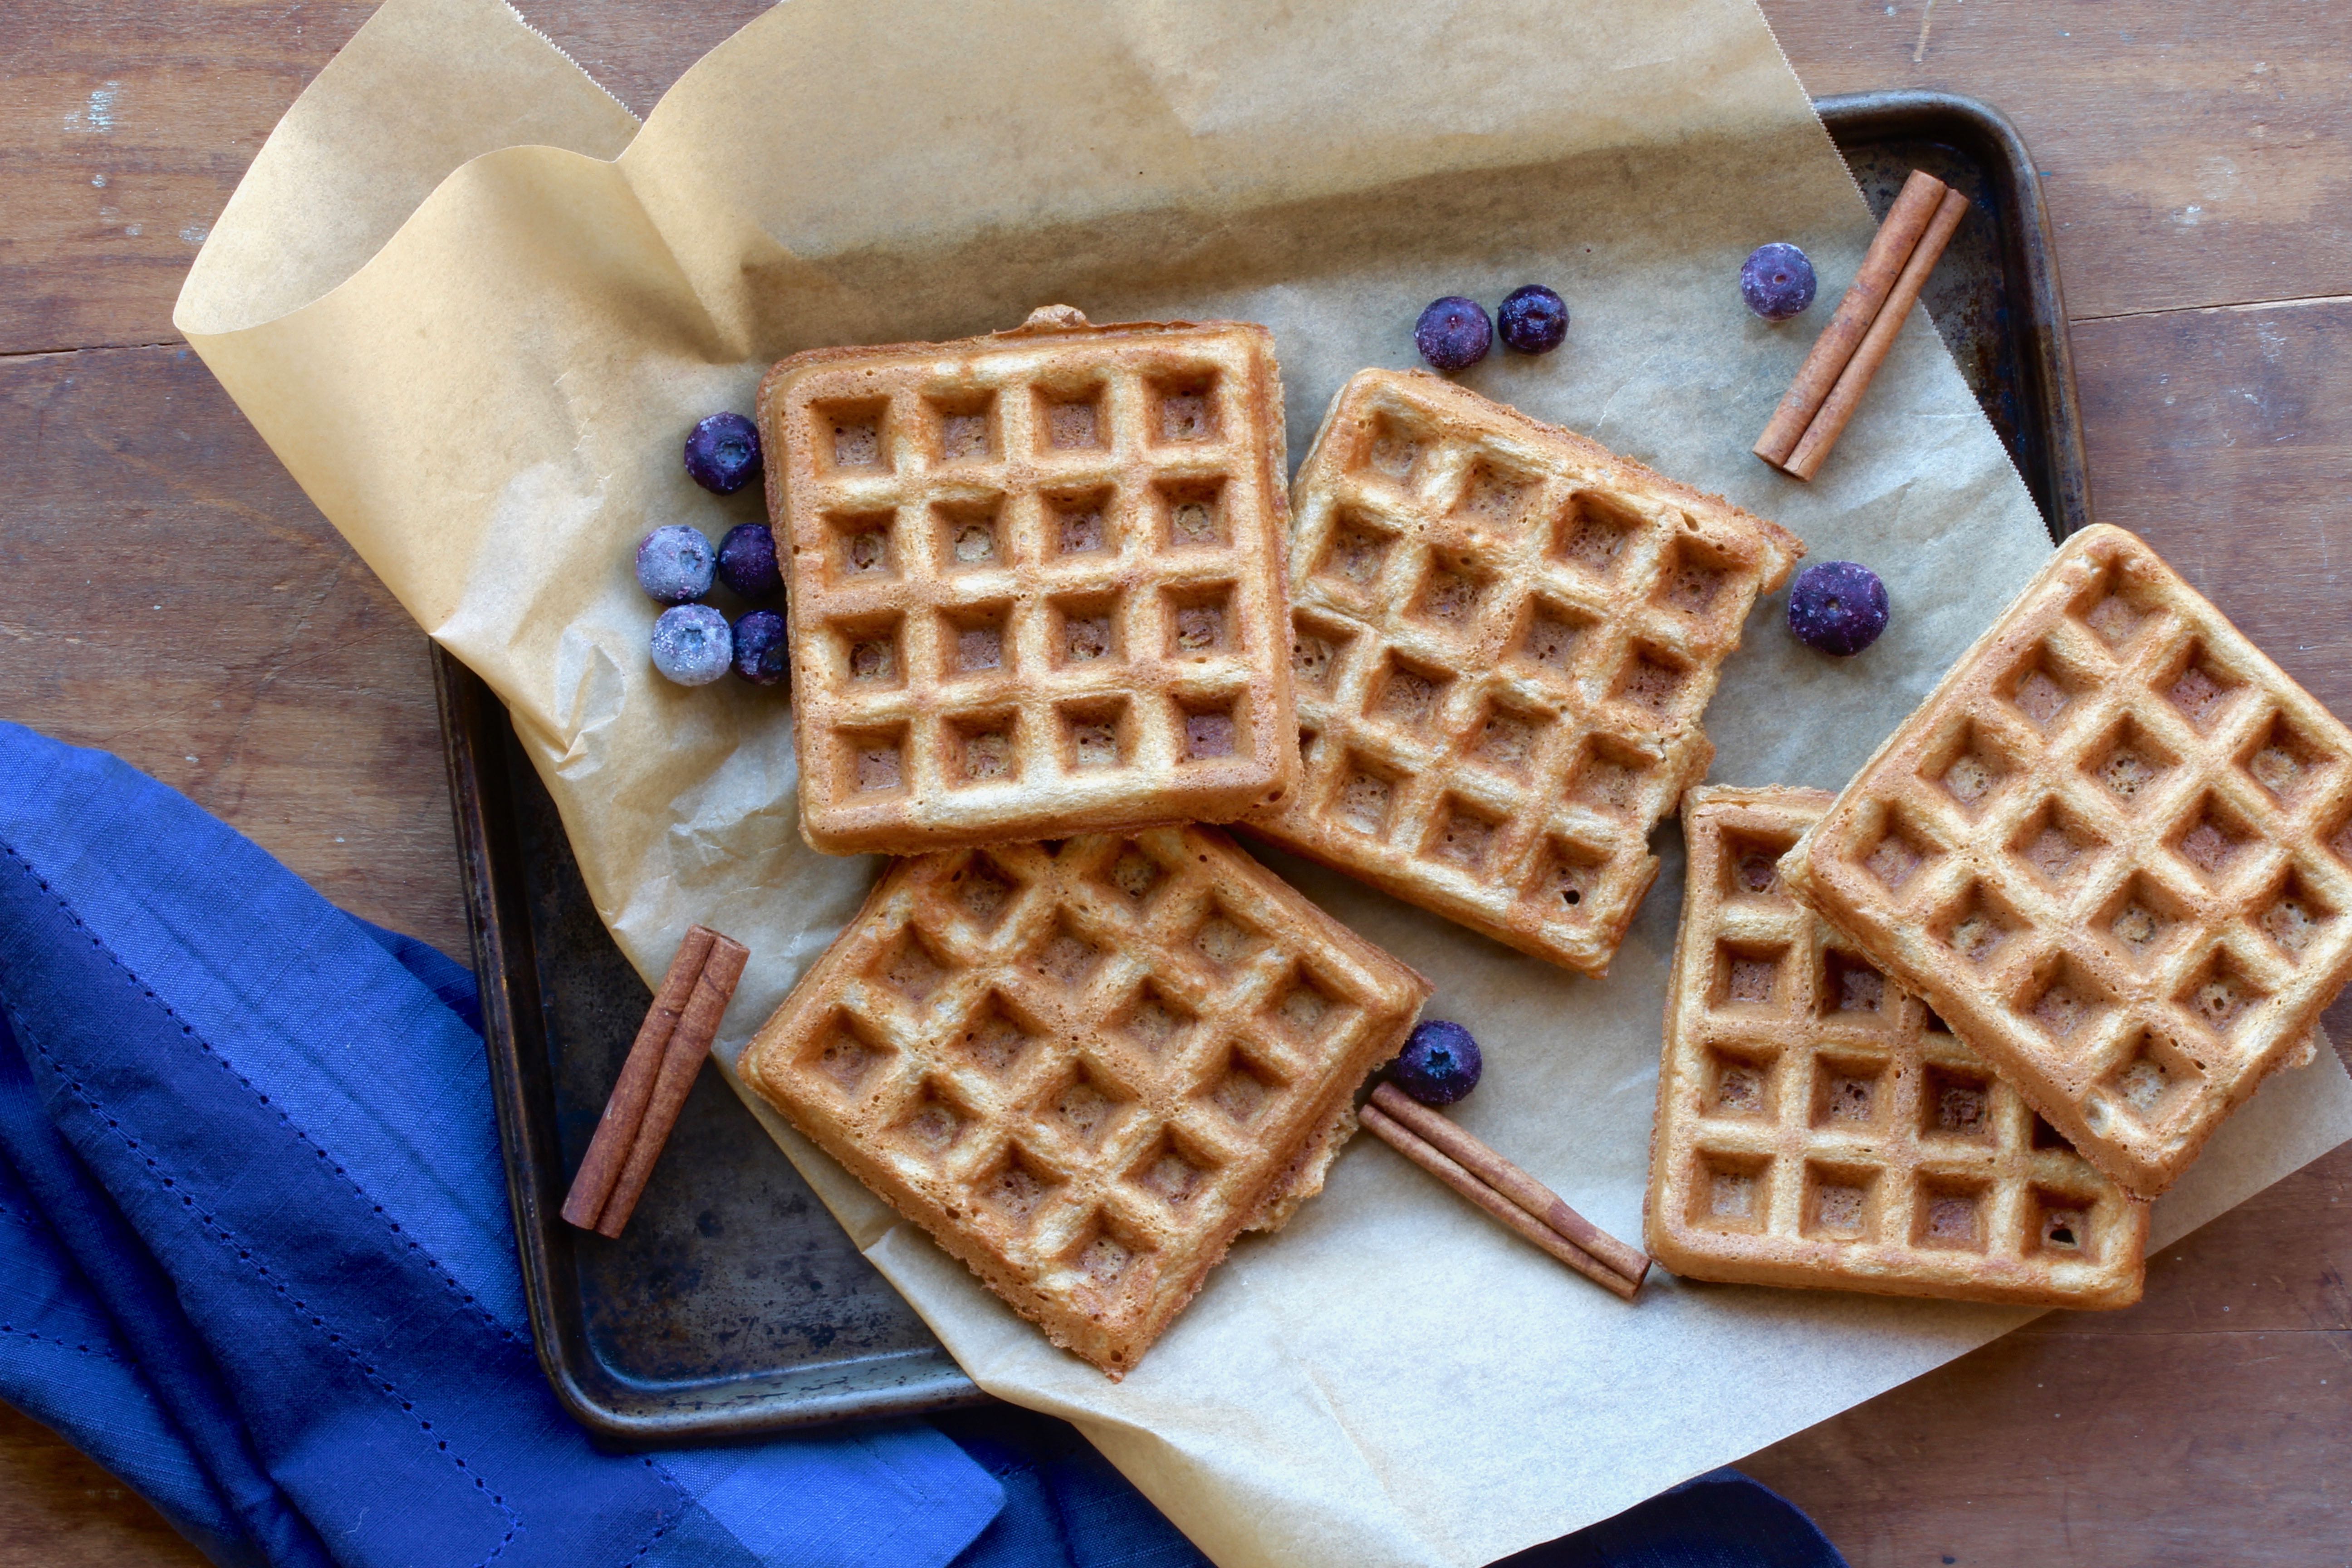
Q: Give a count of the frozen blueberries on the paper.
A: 10